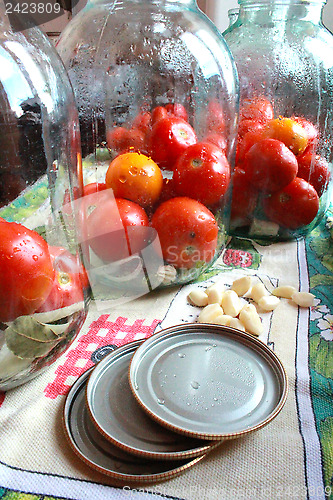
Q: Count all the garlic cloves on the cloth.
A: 13